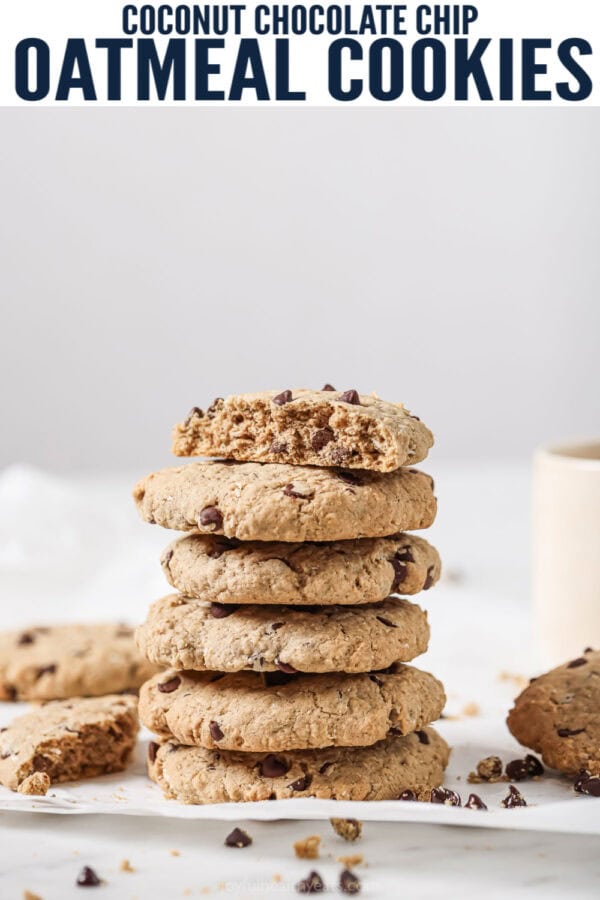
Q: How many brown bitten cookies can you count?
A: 2